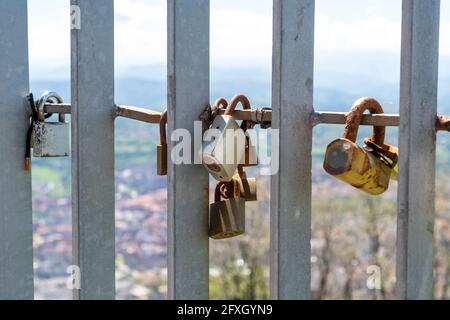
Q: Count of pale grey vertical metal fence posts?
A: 5